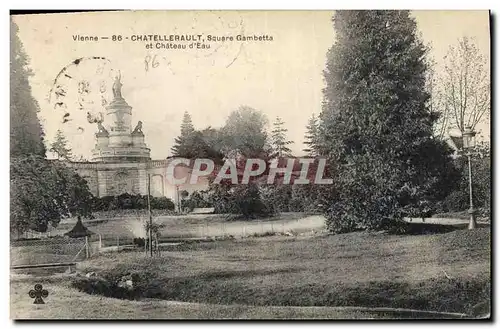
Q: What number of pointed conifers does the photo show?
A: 4